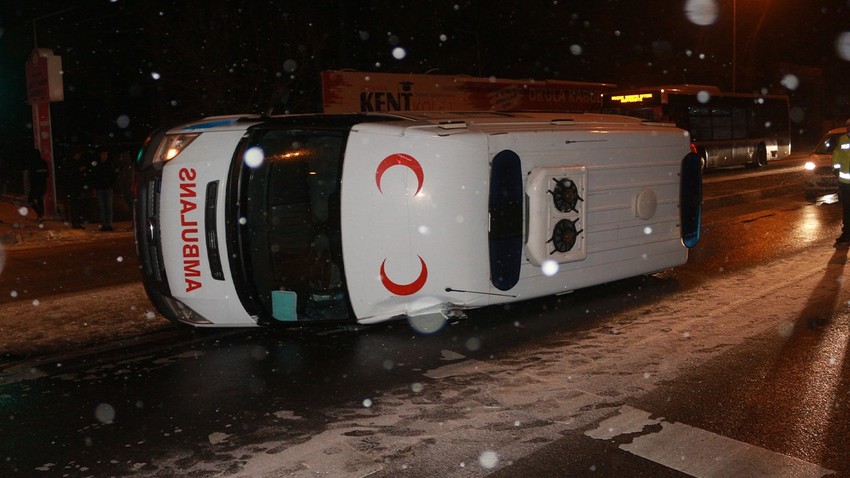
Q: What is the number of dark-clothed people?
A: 3